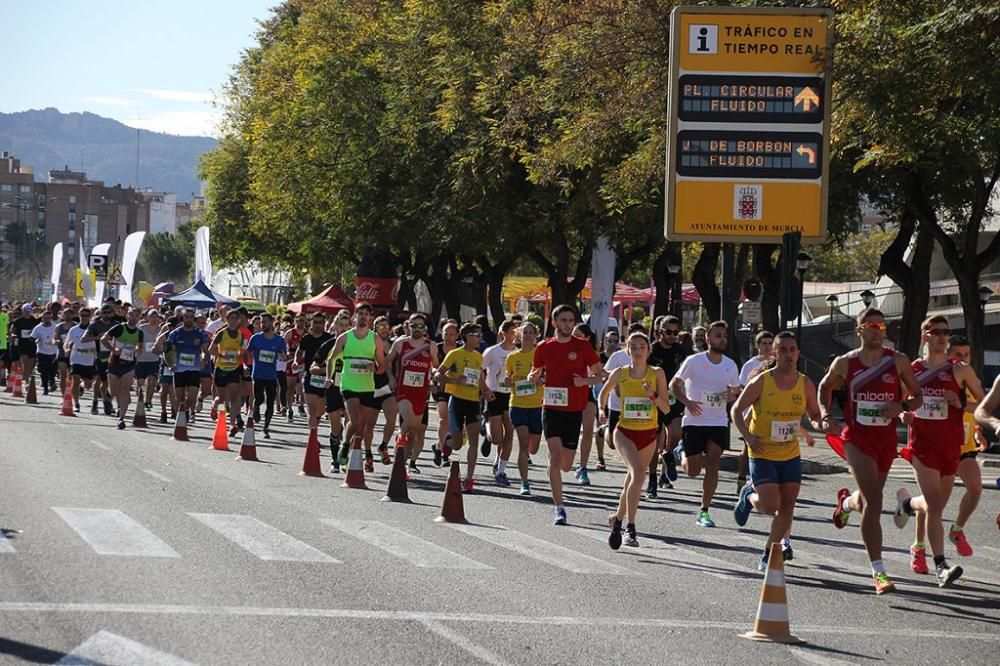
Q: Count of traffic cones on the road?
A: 13